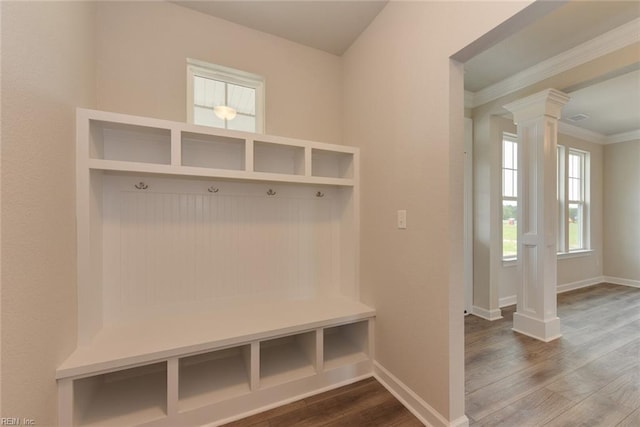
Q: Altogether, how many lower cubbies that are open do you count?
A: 4